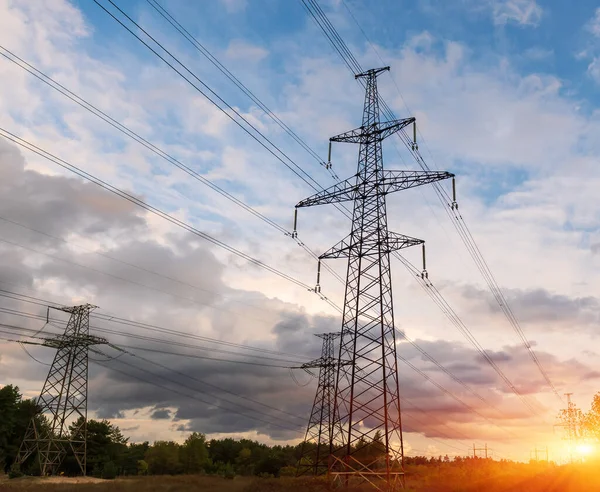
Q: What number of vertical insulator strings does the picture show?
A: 6